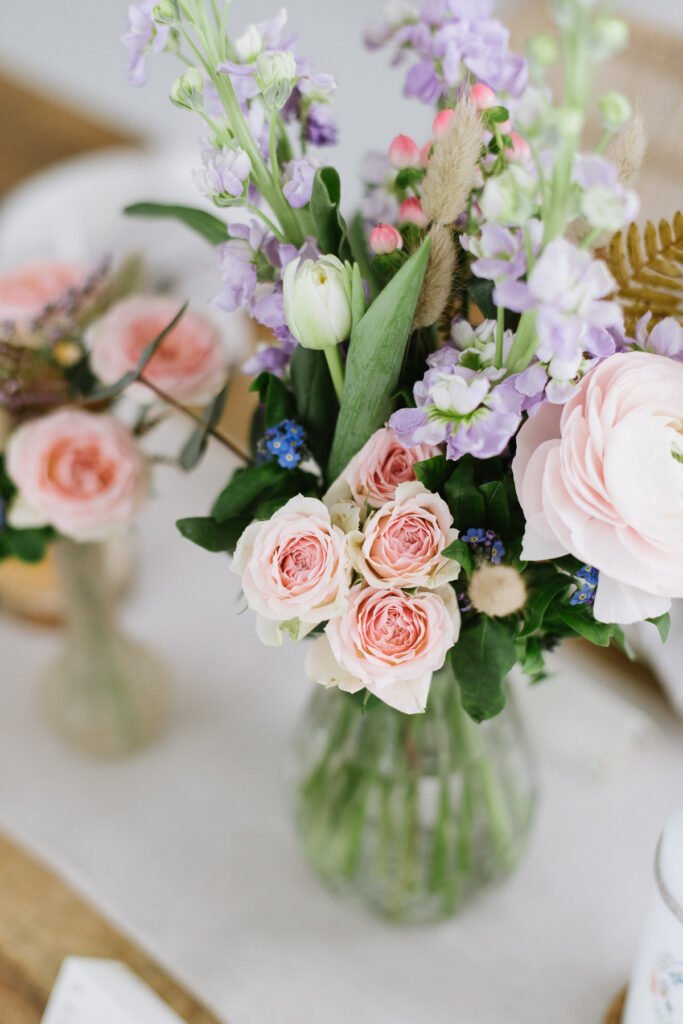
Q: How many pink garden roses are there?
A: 7